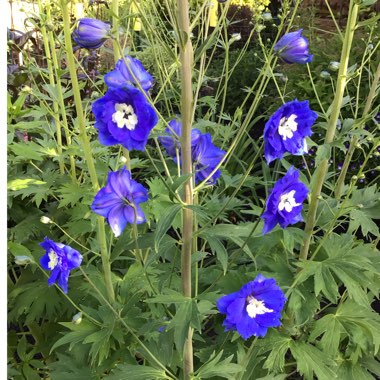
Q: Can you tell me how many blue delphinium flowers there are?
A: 11